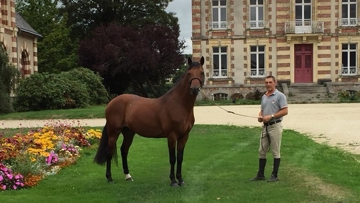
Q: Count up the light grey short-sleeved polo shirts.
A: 1